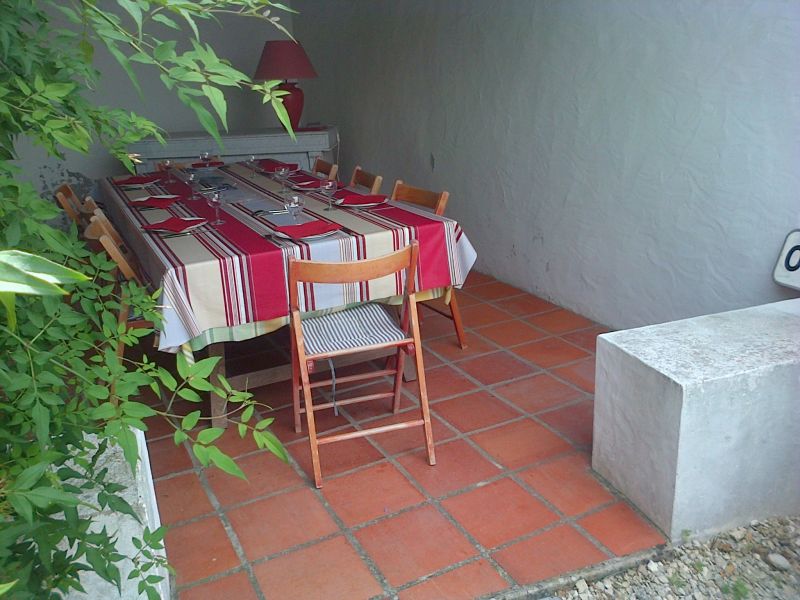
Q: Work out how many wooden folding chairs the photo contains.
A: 8